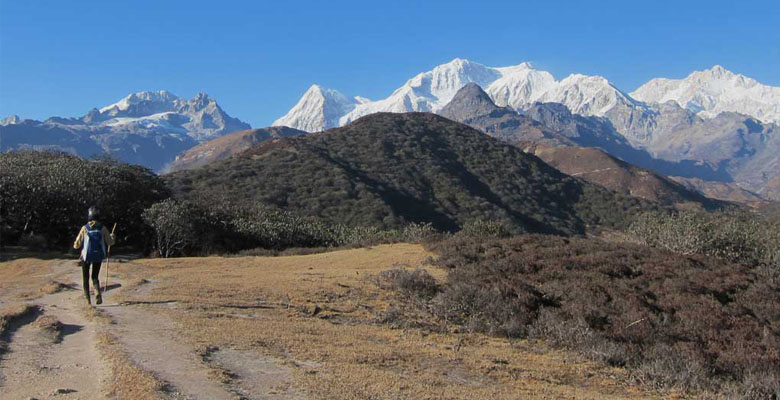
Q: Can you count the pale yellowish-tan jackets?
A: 1